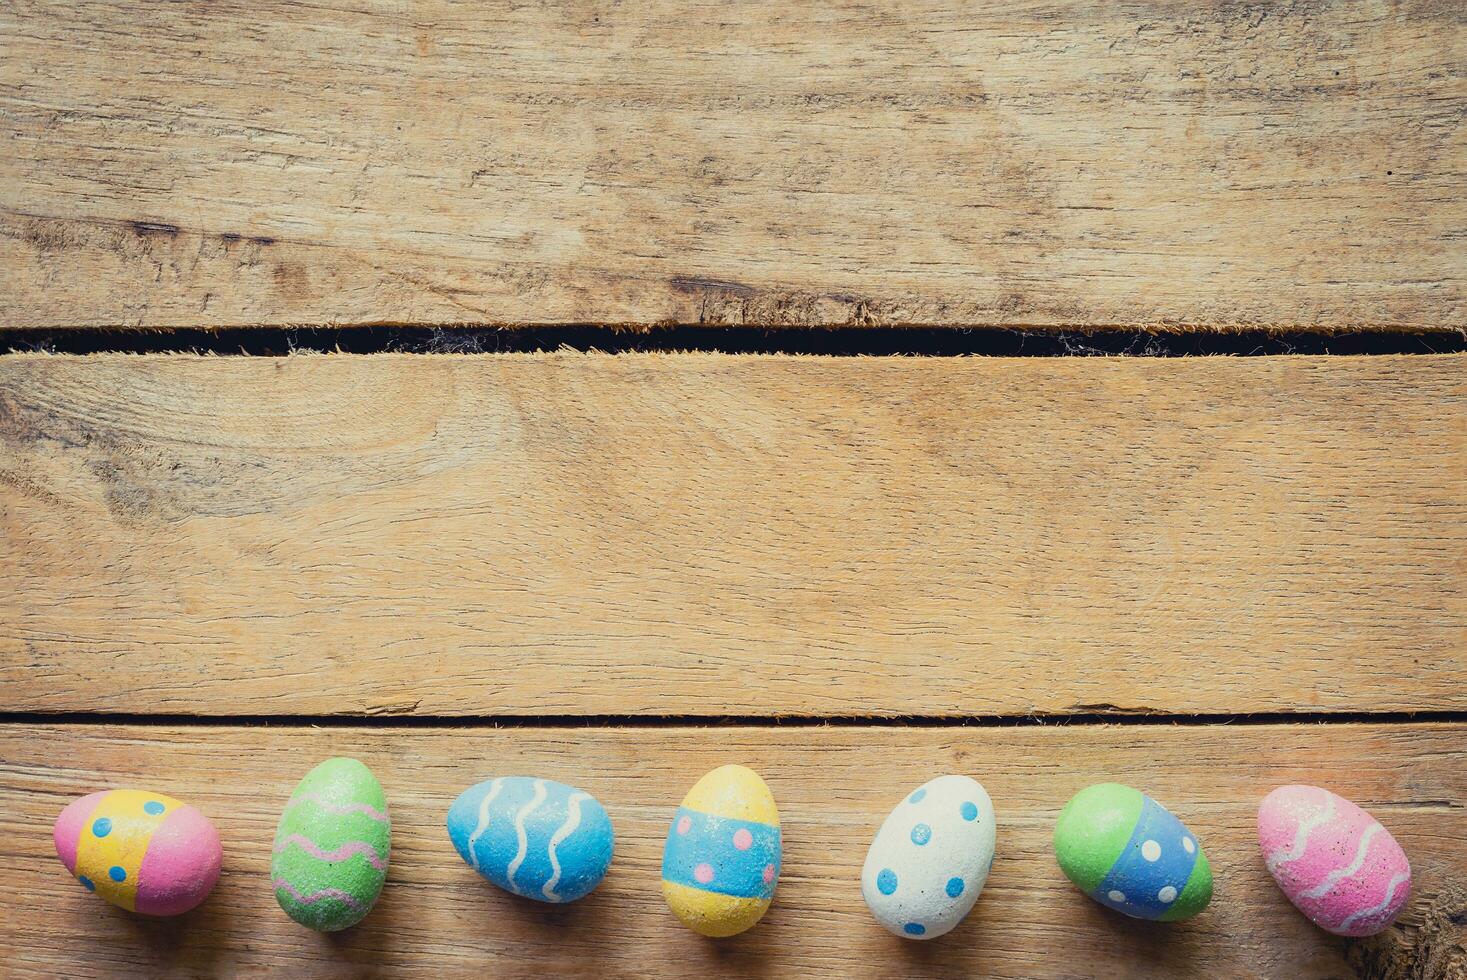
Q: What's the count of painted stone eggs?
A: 7